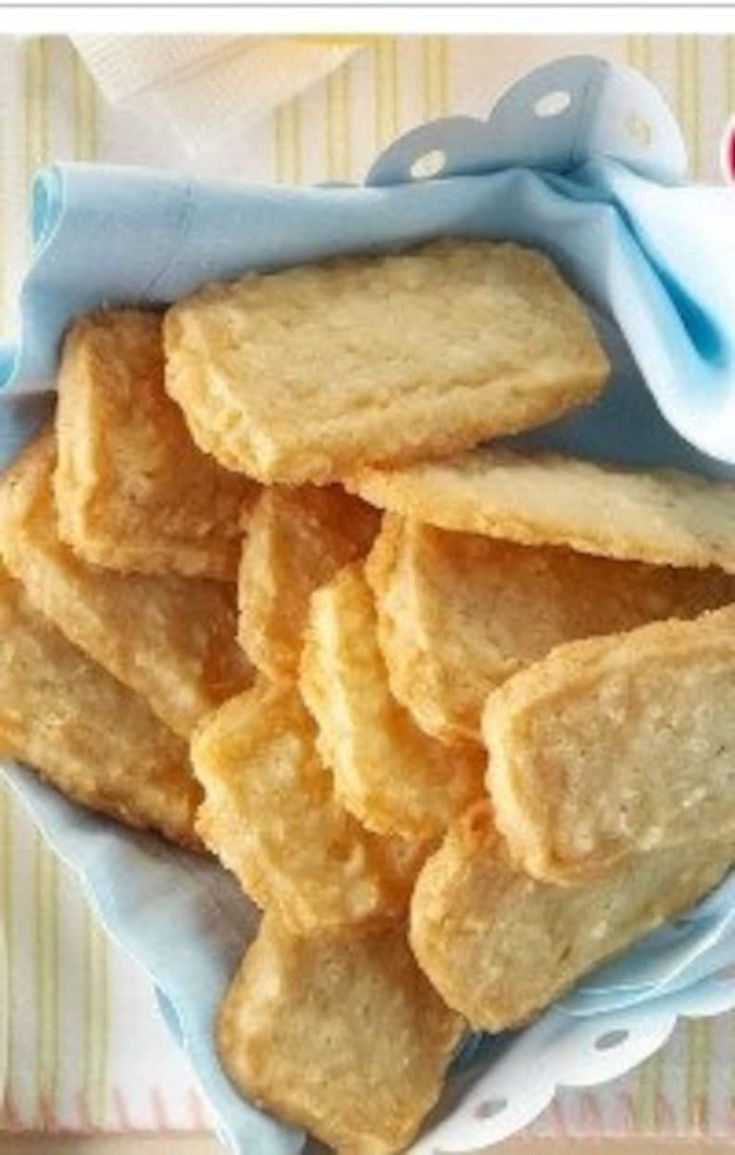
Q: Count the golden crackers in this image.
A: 12